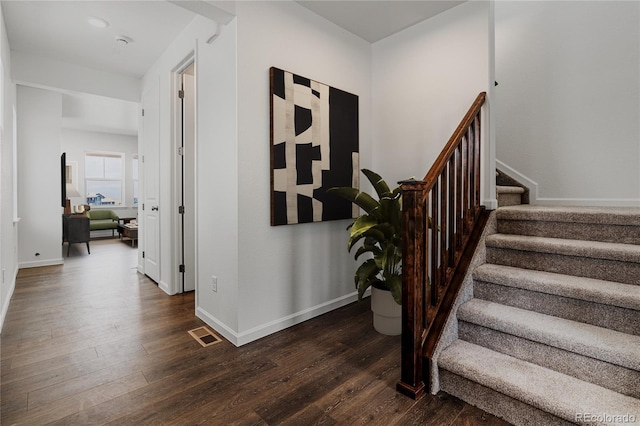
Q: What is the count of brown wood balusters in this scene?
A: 8